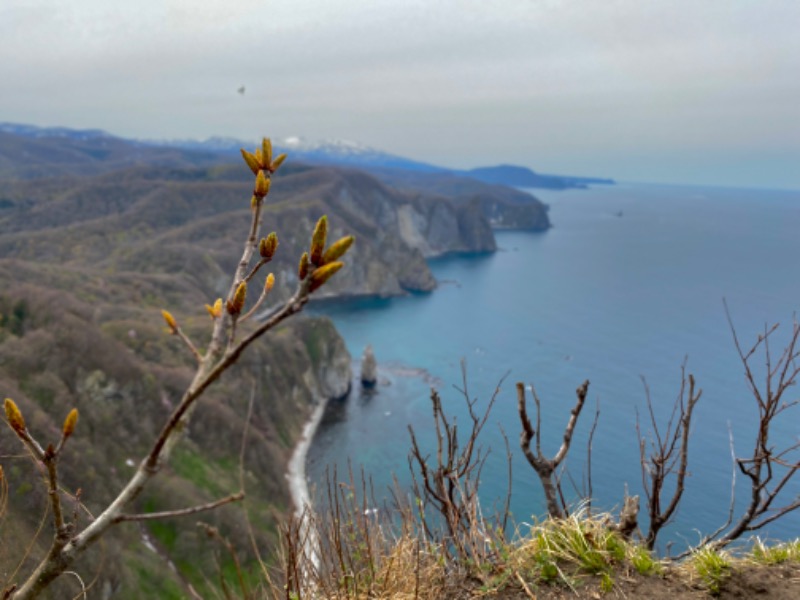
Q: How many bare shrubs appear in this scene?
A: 4